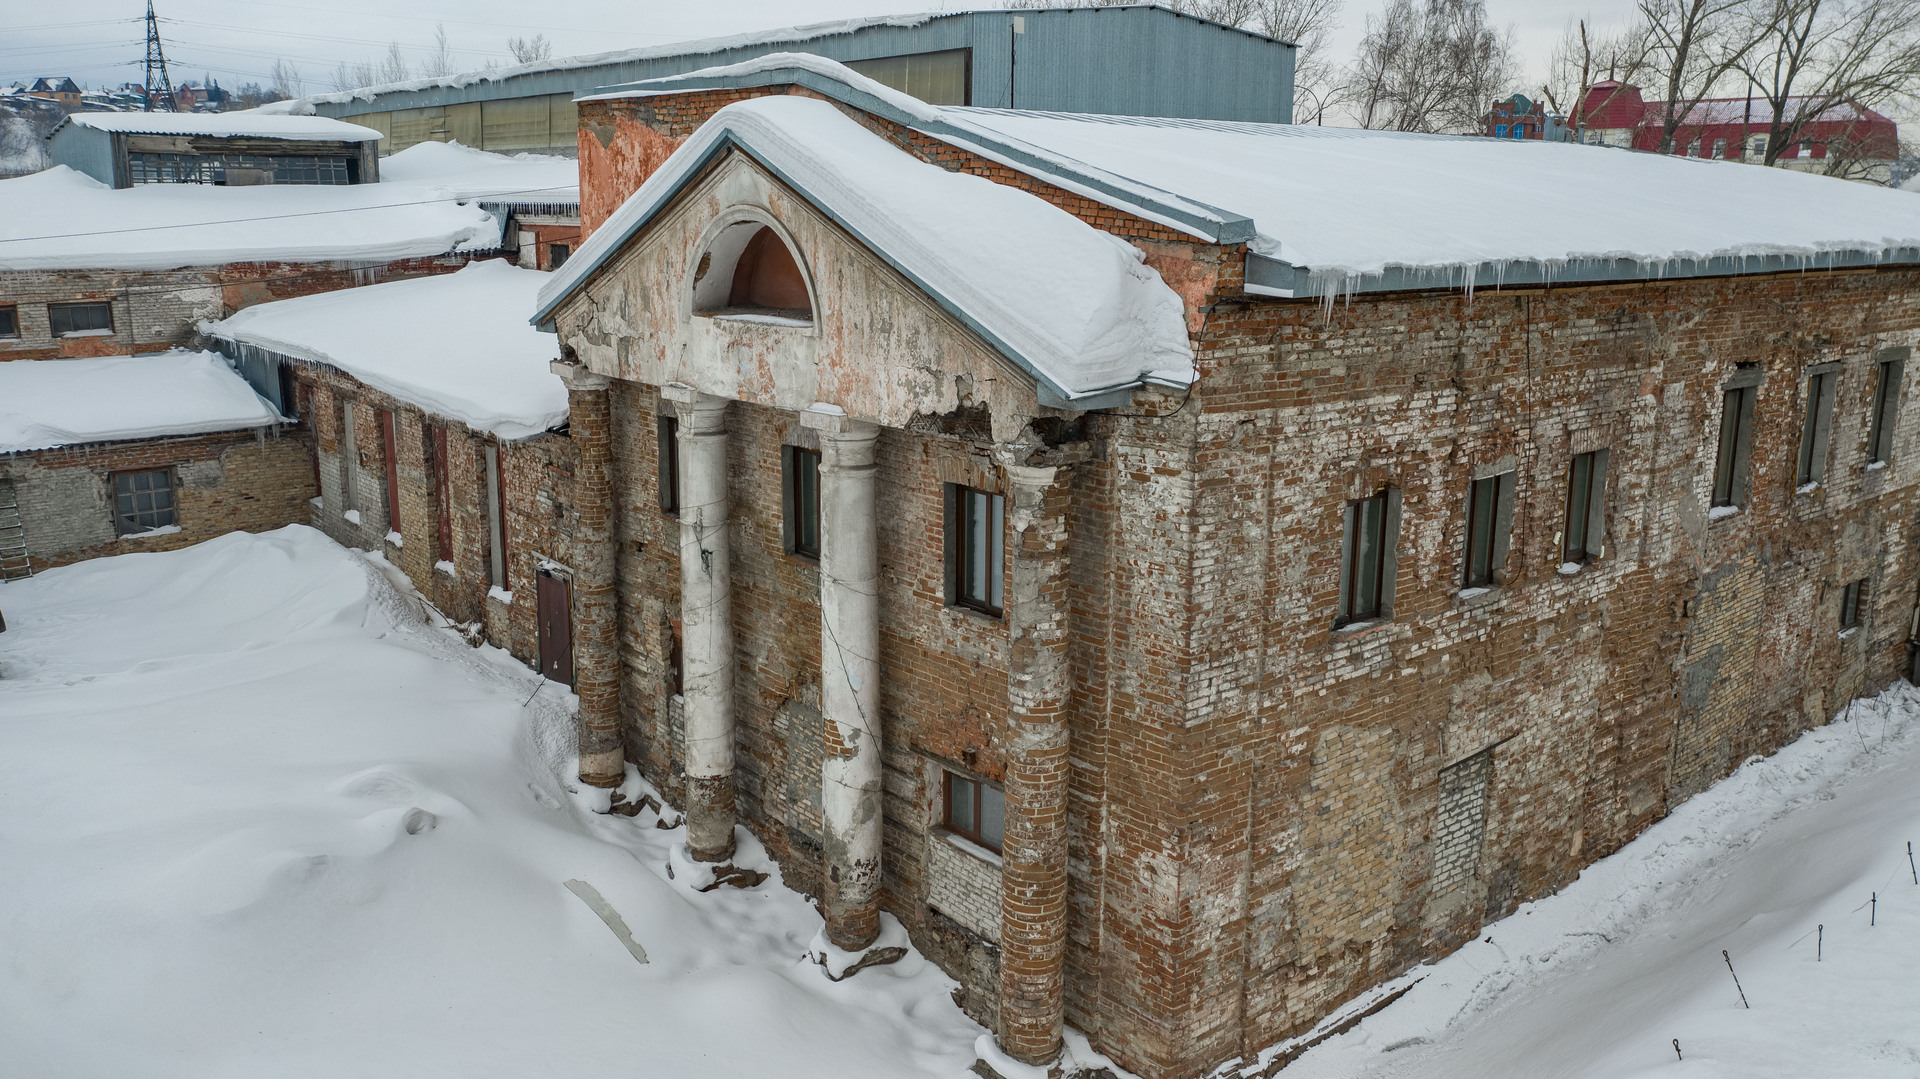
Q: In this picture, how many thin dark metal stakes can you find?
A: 5